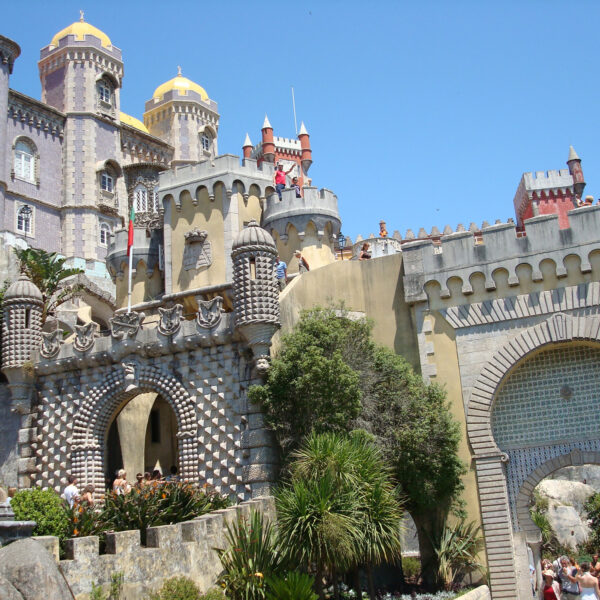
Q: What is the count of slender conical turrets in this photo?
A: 4